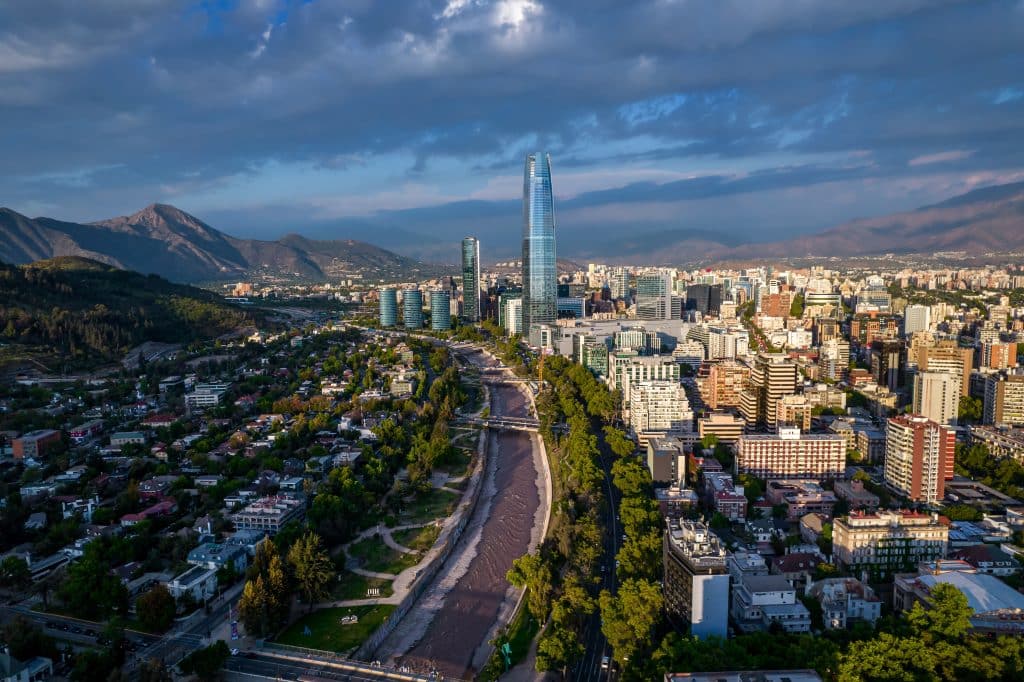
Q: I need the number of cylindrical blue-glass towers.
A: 3